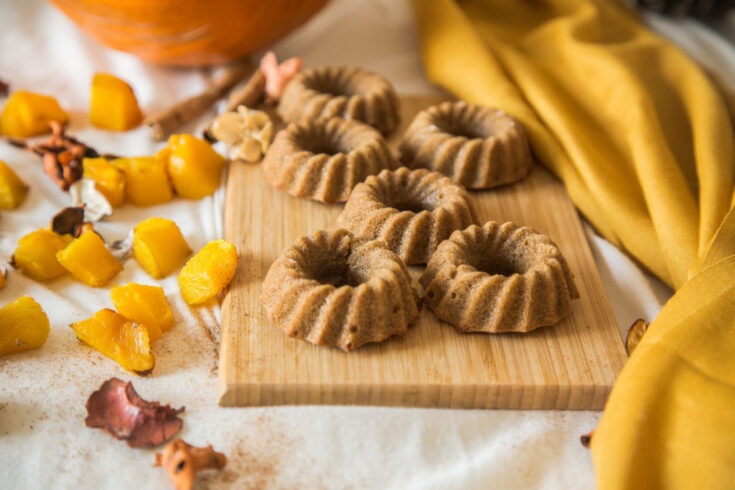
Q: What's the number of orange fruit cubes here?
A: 13